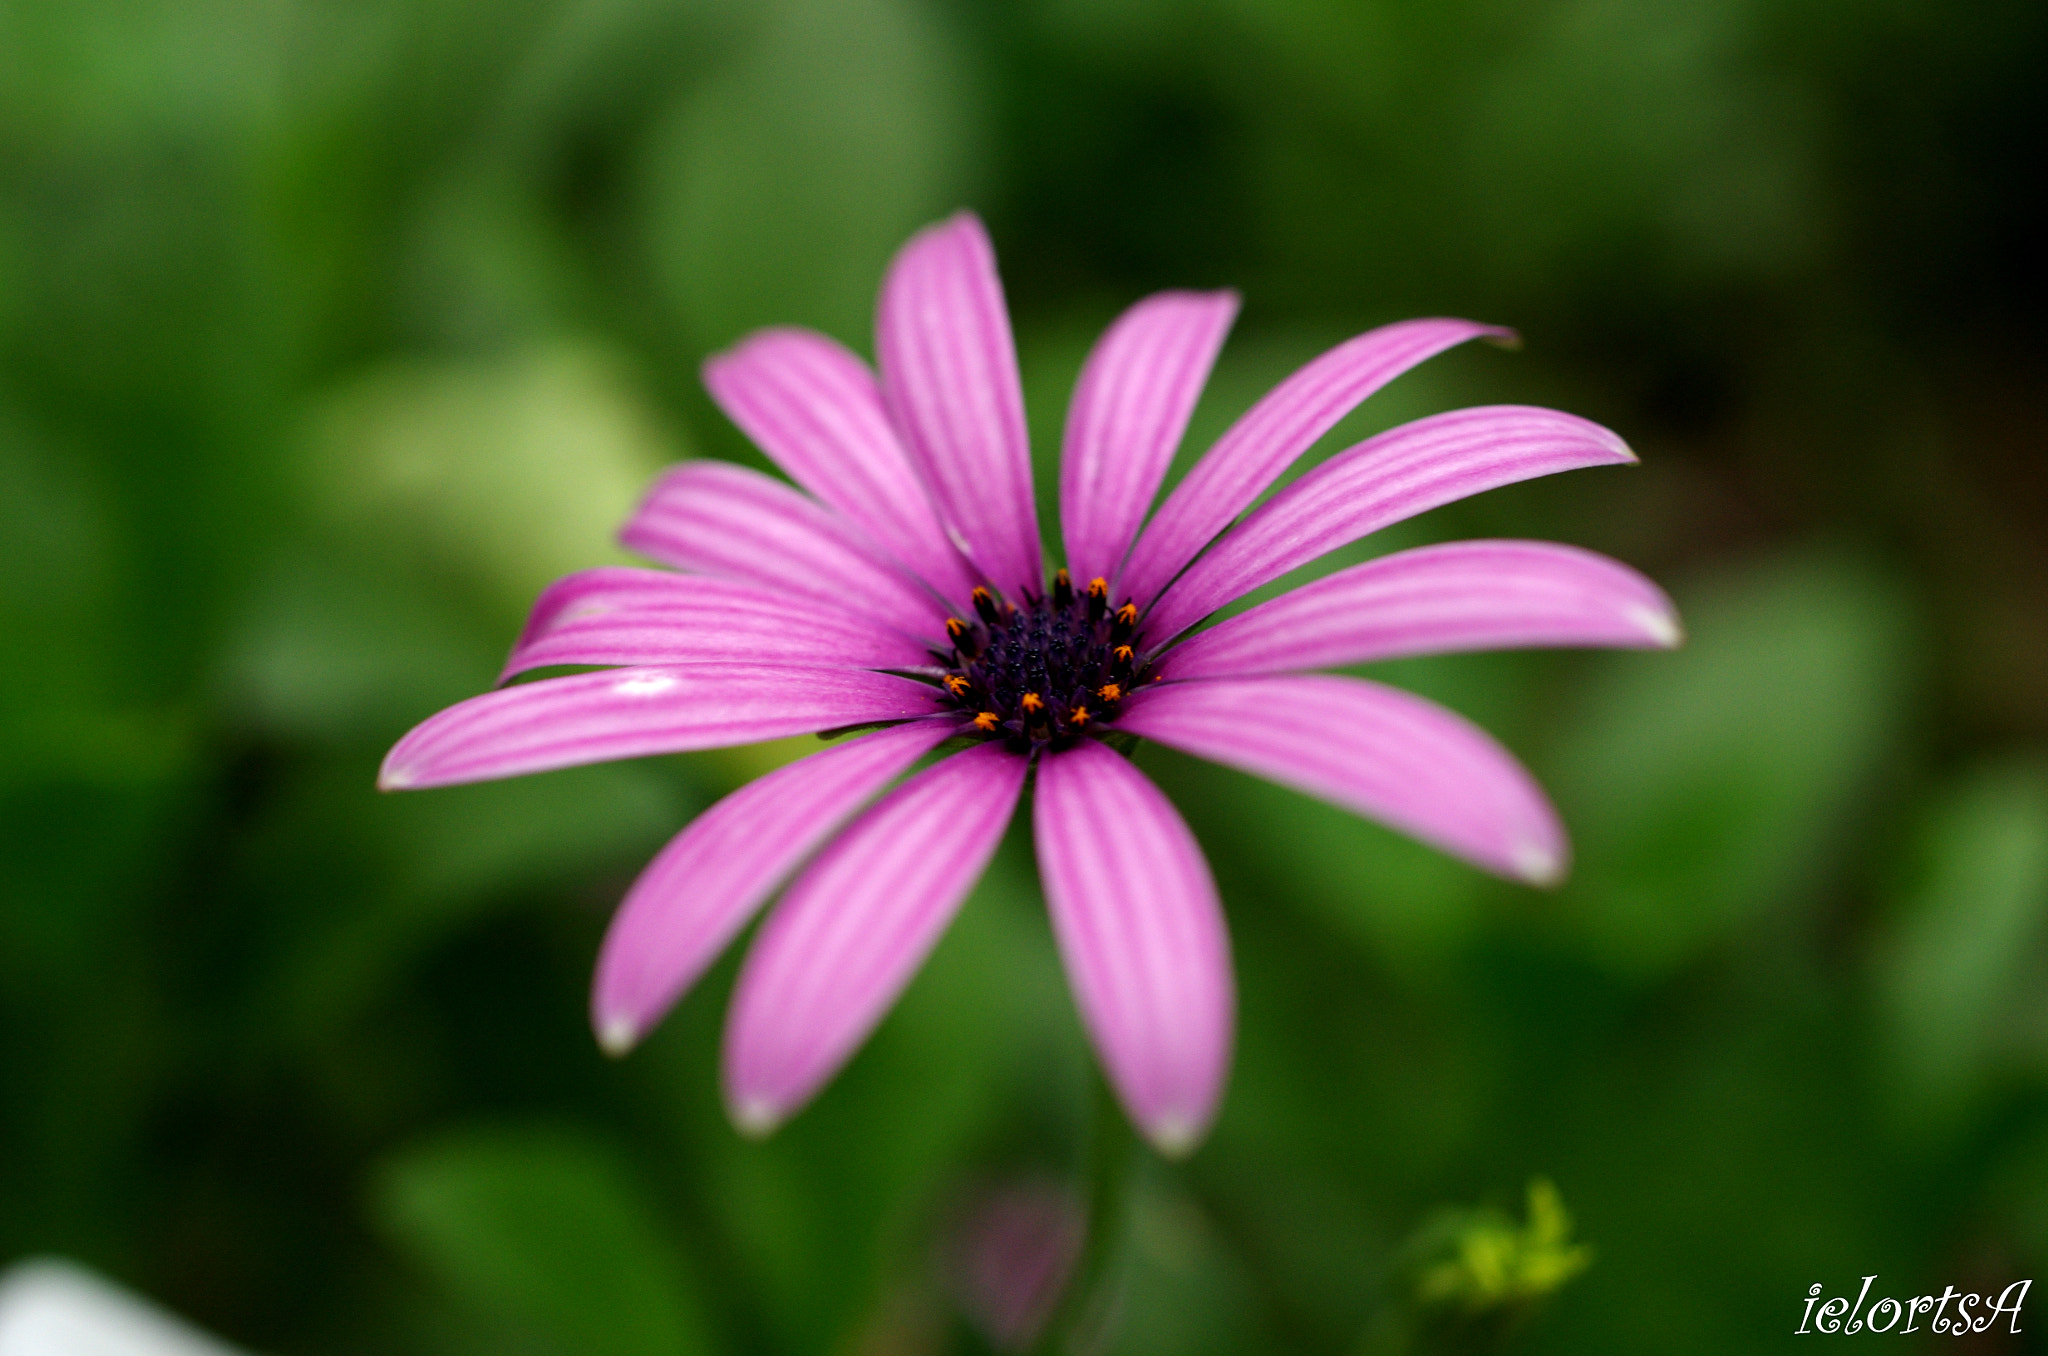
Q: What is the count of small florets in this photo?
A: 11